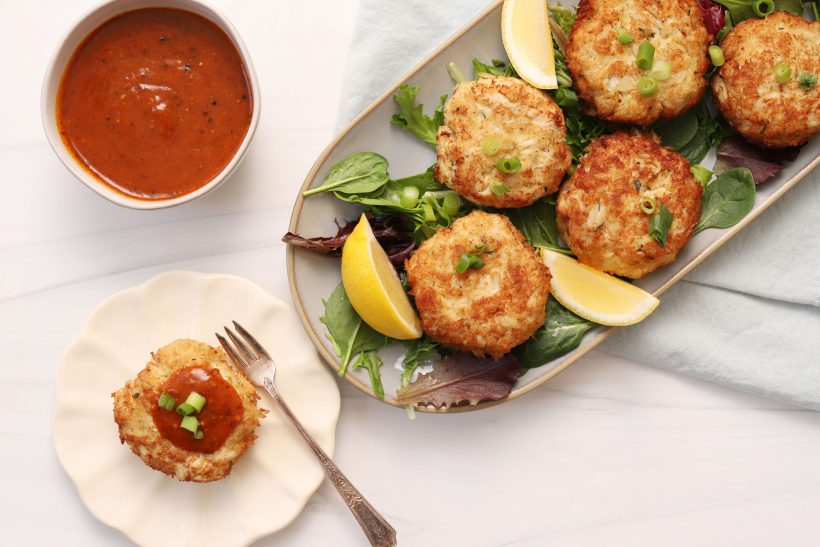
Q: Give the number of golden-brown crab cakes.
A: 6